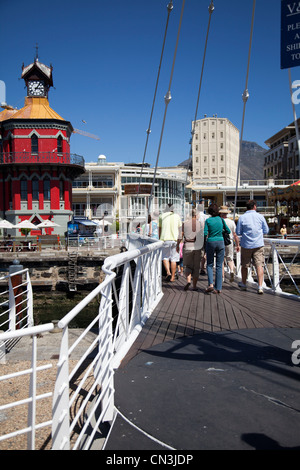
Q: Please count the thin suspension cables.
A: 4